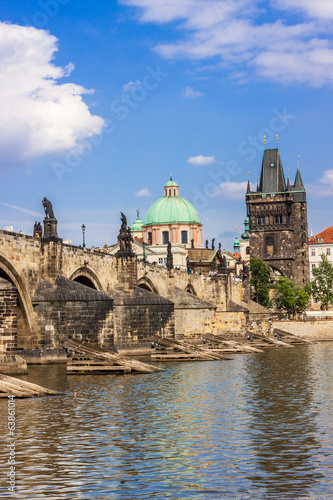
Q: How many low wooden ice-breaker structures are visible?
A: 6